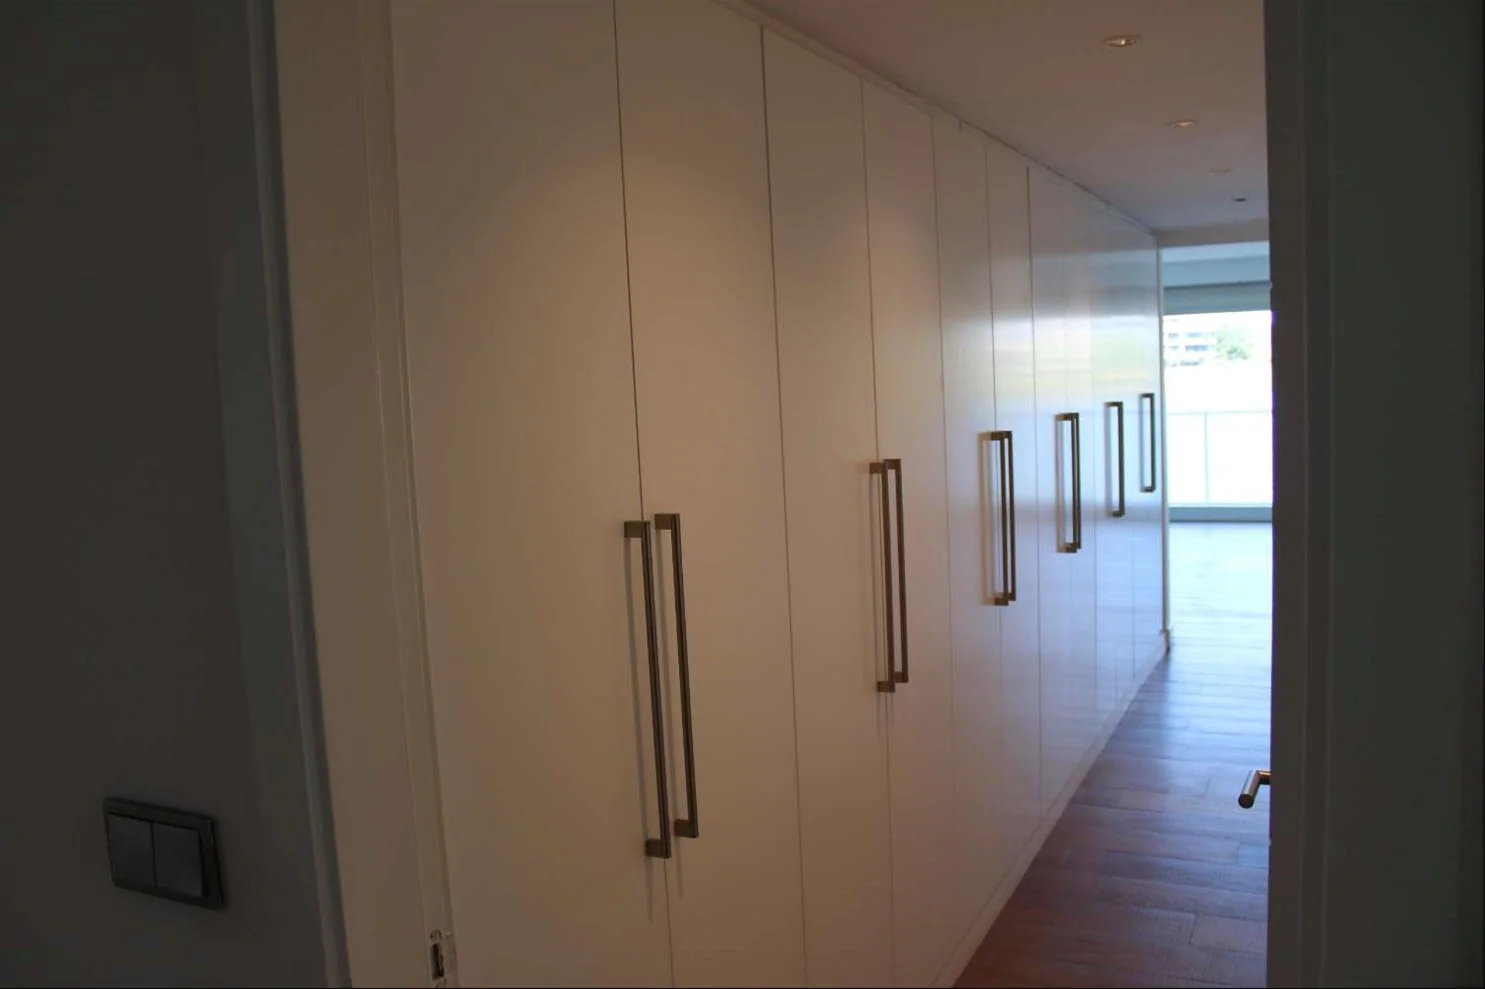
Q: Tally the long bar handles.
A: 10